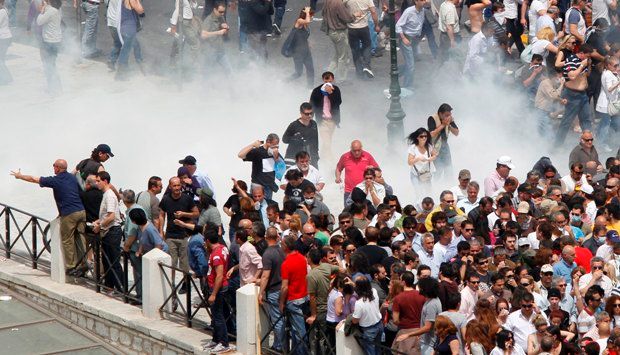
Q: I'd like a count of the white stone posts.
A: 4